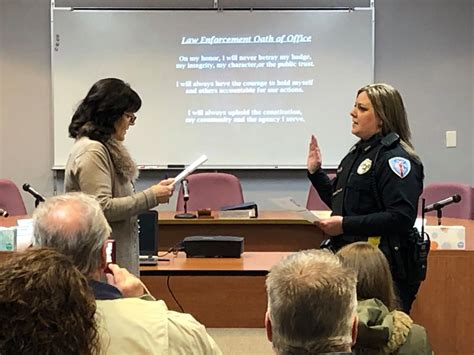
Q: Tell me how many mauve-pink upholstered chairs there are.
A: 4